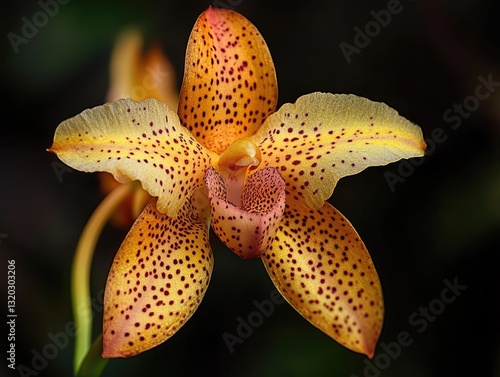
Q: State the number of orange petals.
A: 3